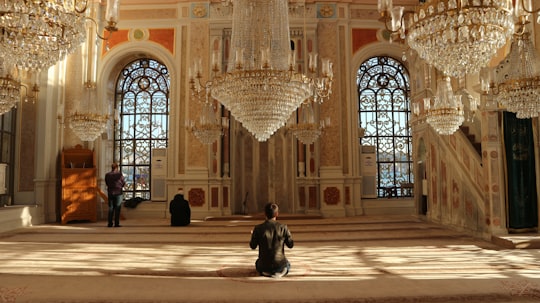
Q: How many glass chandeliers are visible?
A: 9